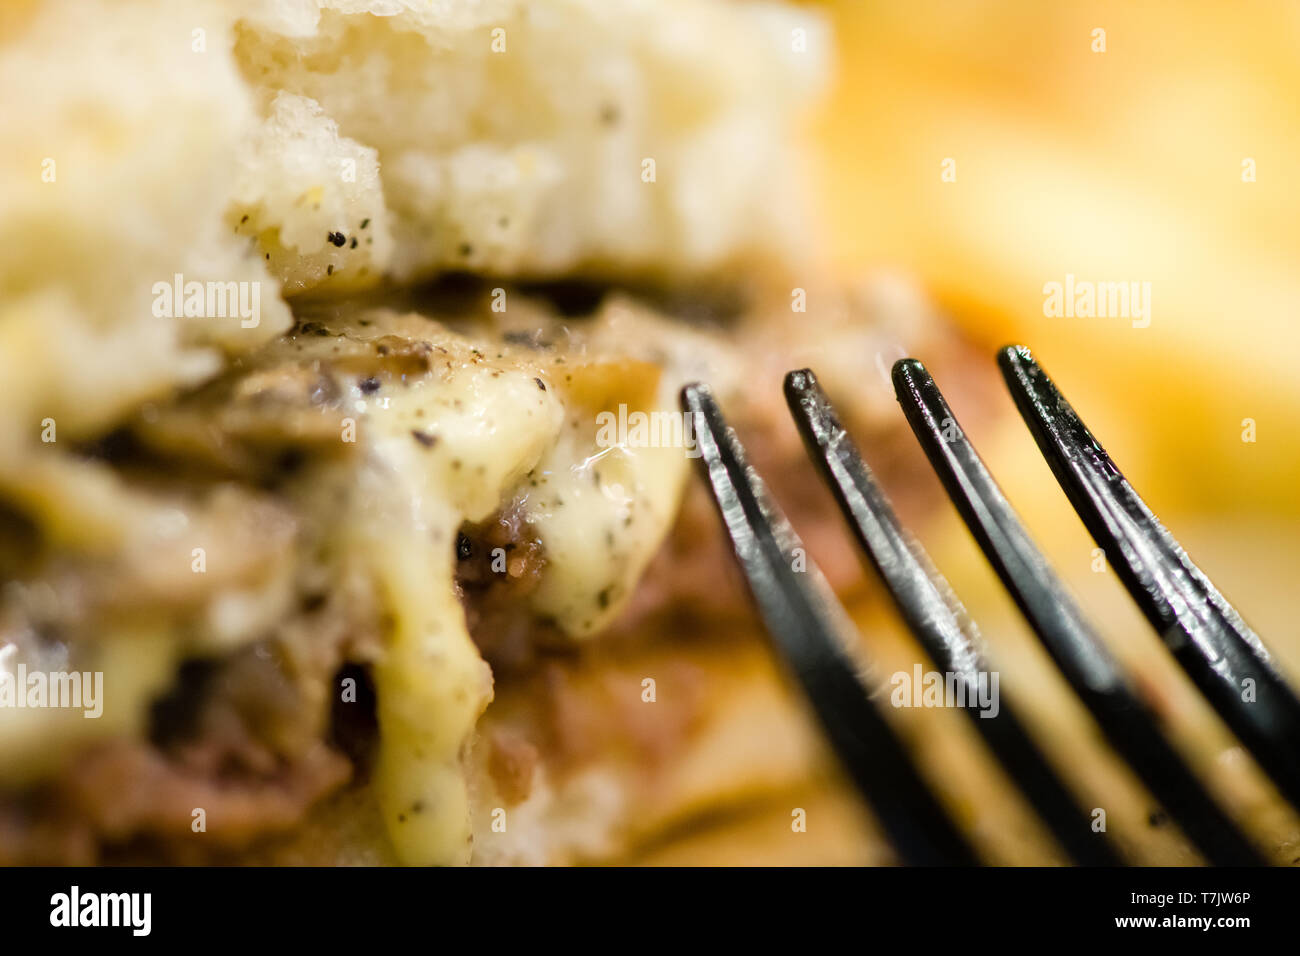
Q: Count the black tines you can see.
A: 4